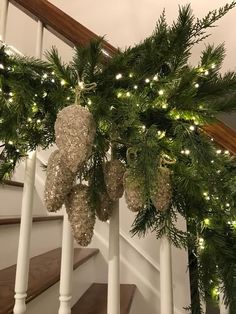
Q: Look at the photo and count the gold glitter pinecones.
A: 7